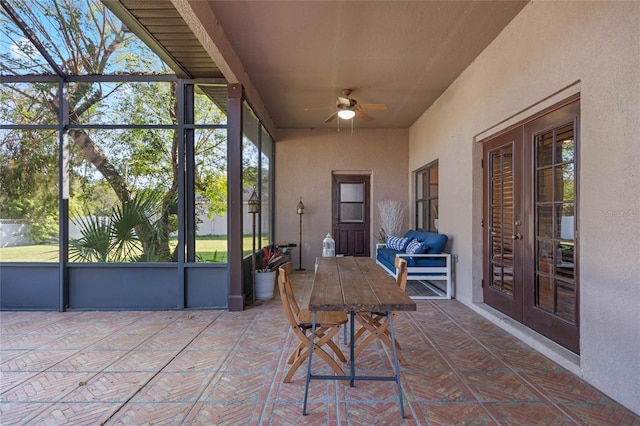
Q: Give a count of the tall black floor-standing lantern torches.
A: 2